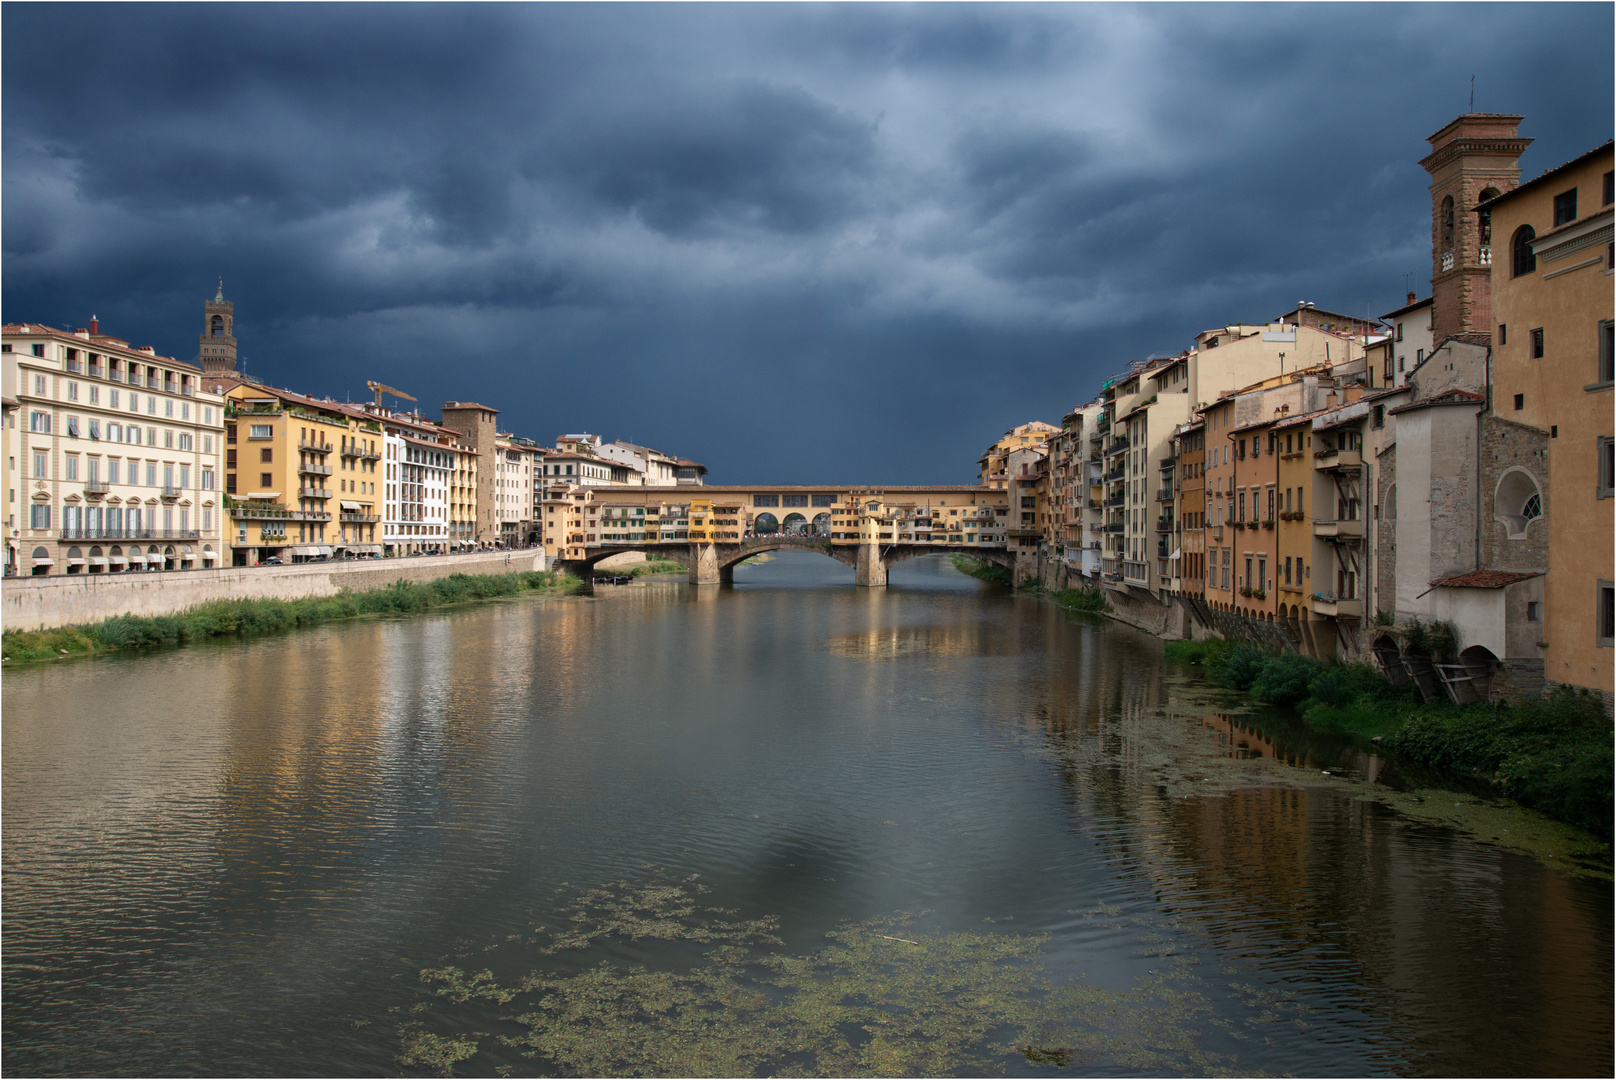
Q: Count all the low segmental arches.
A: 3